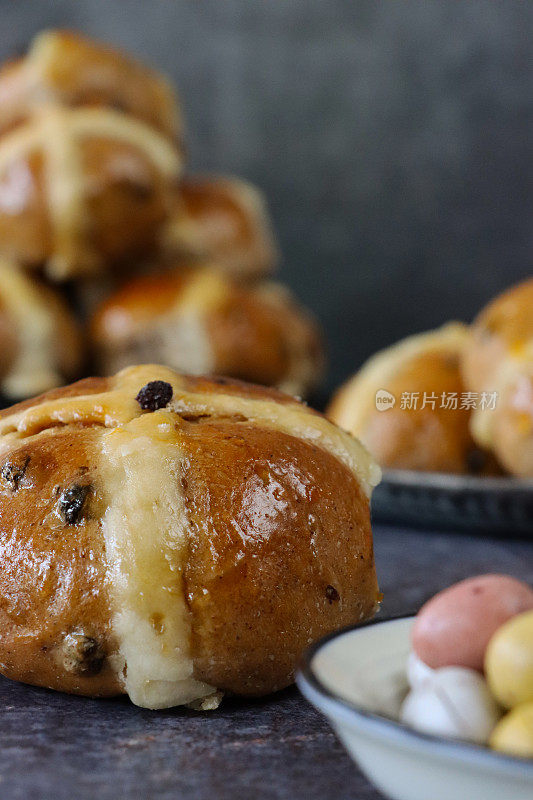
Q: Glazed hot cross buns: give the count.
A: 8